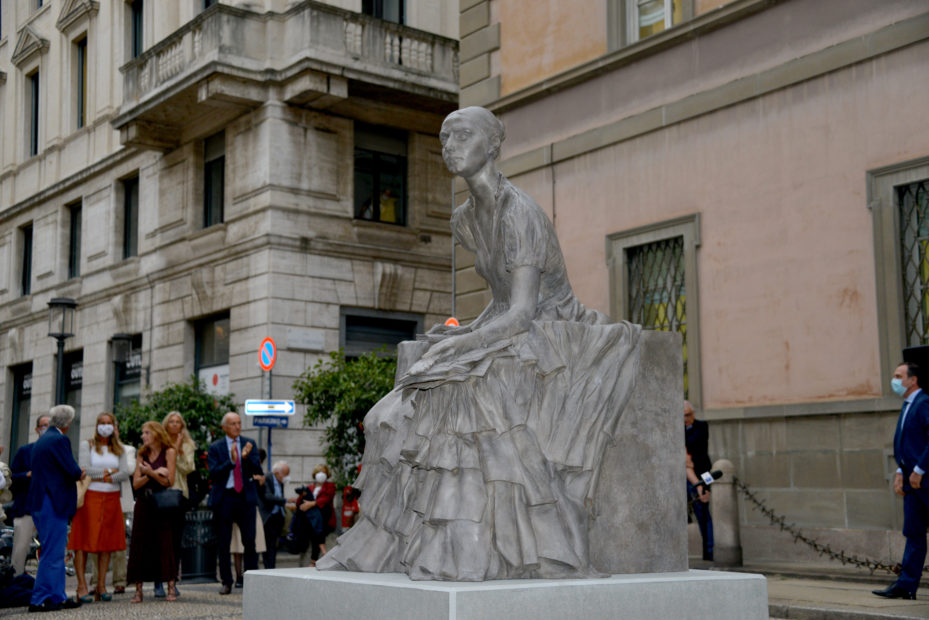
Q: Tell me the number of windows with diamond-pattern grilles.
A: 2